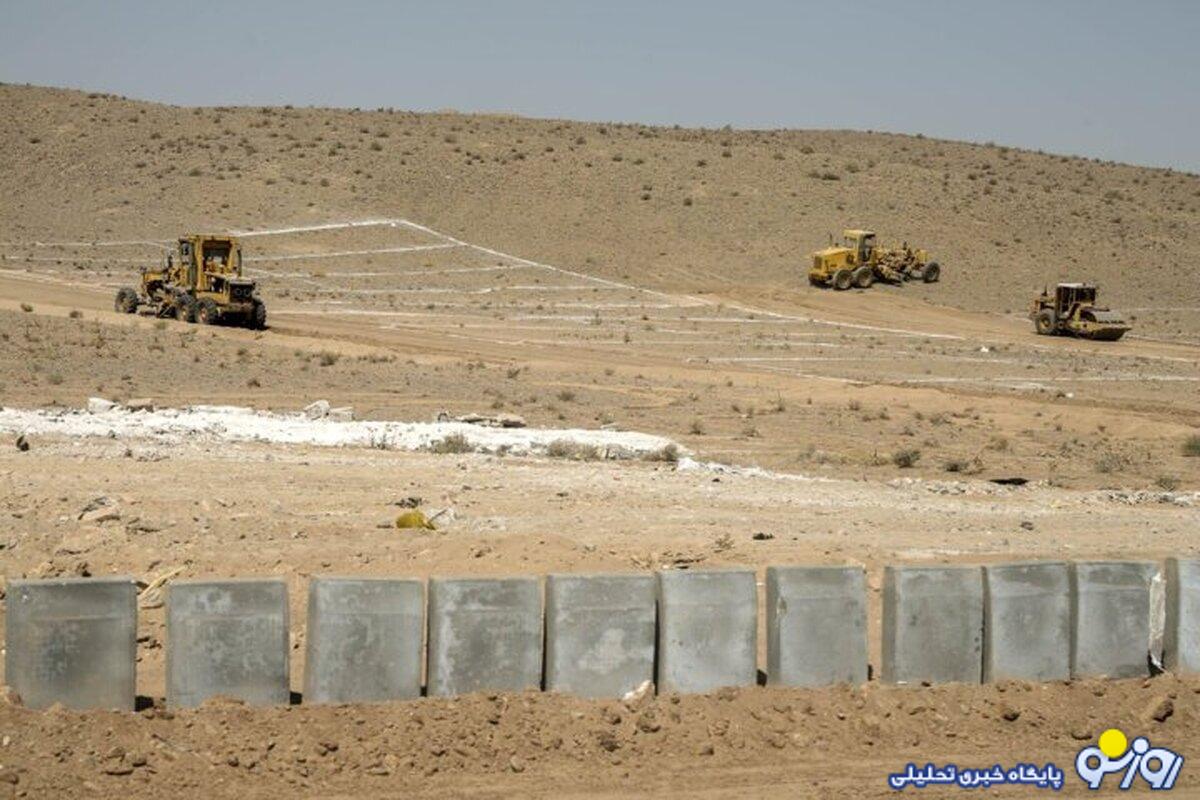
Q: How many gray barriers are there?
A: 11